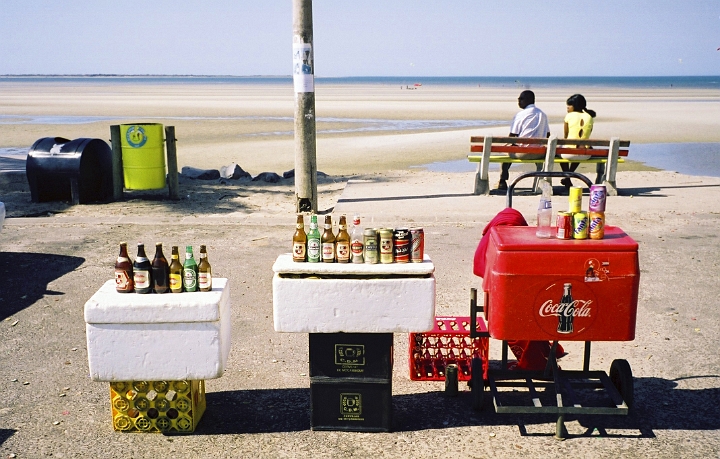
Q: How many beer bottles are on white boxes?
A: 11